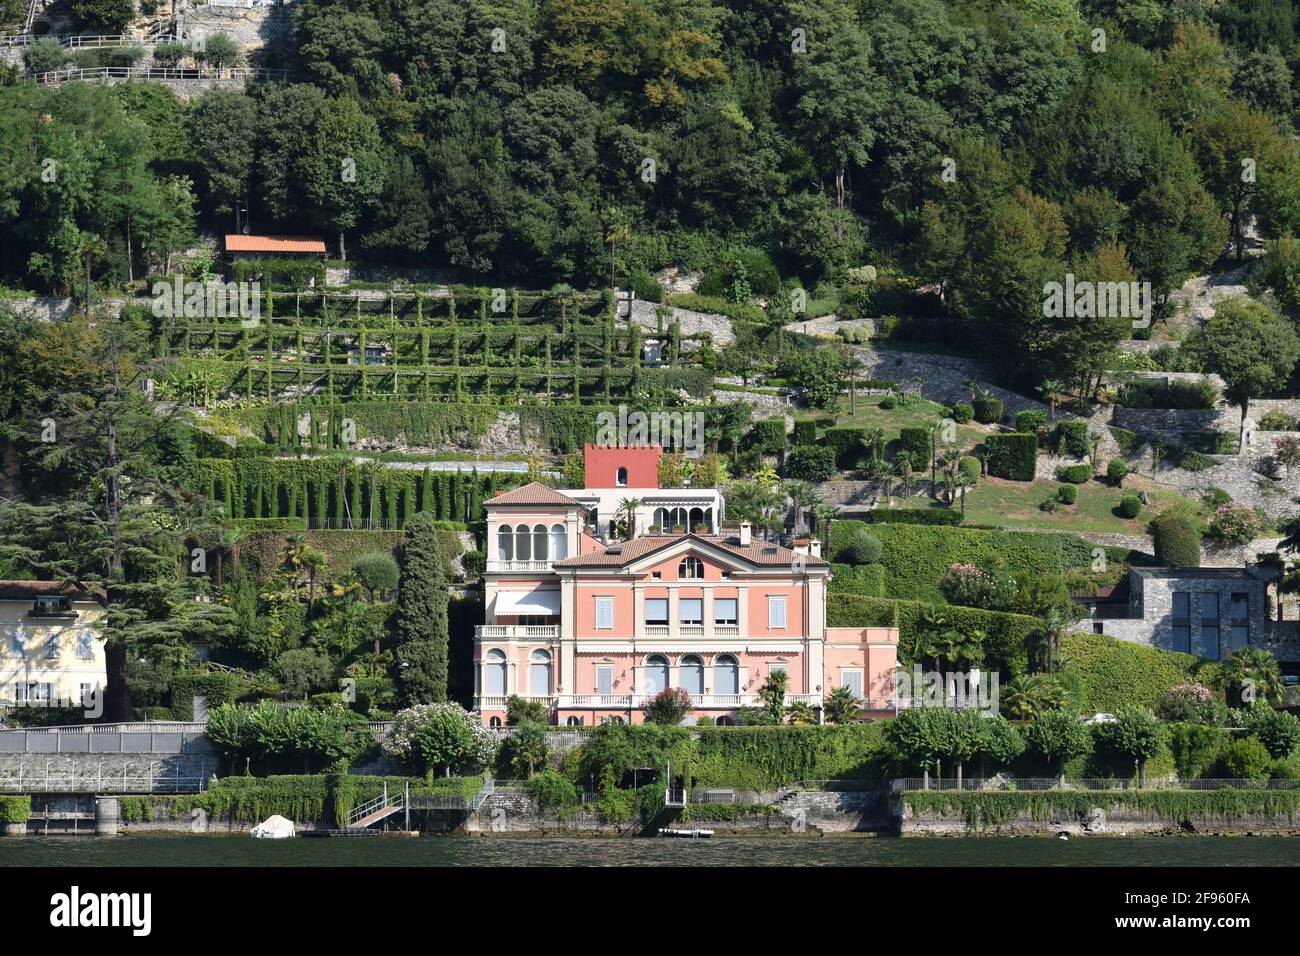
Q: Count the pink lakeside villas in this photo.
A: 1